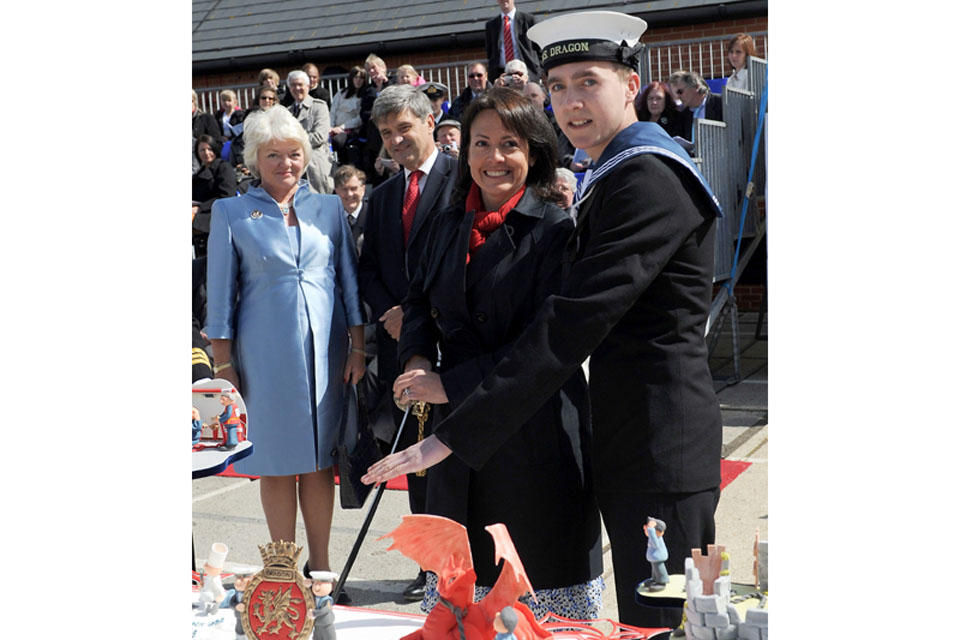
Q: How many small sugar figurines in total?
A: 7